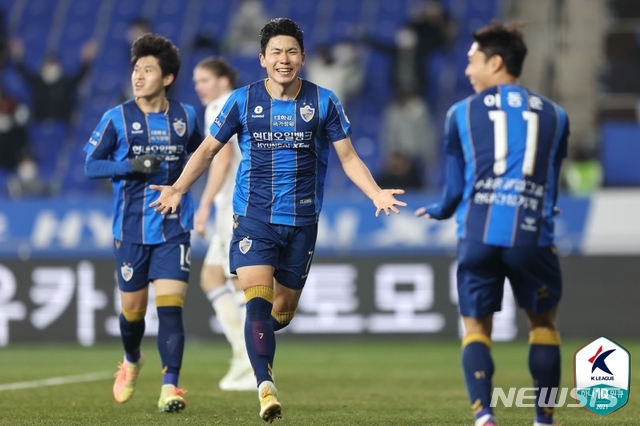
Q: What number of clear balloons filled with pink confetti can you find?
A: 0